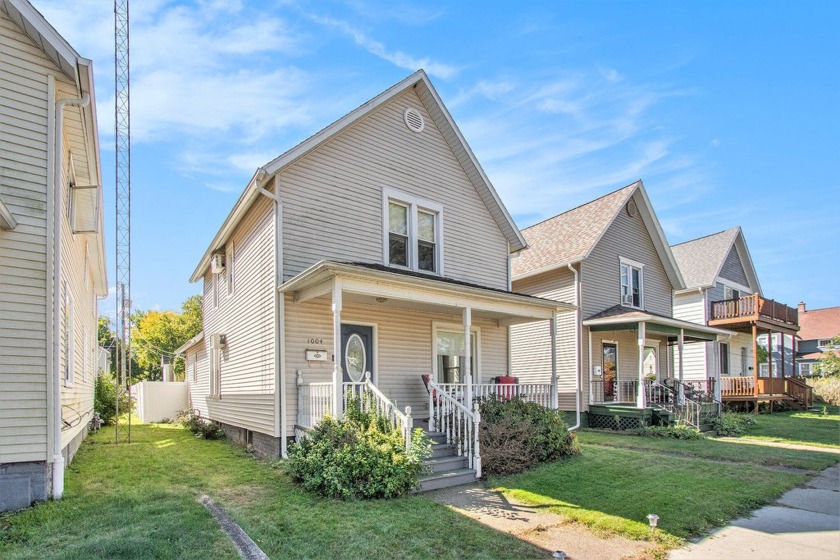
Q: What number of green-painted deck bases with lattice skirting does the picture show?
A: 1